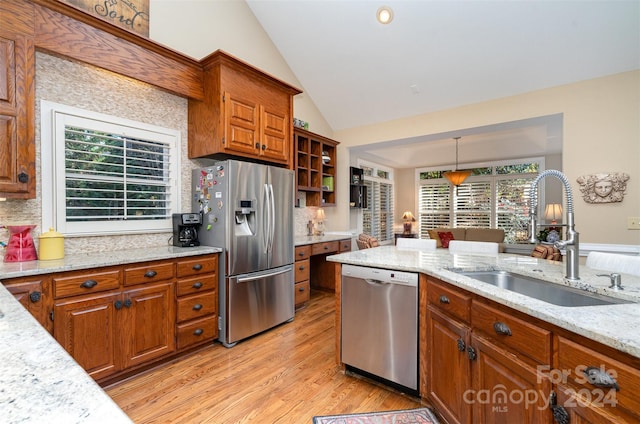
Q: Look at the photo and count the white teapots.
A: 0